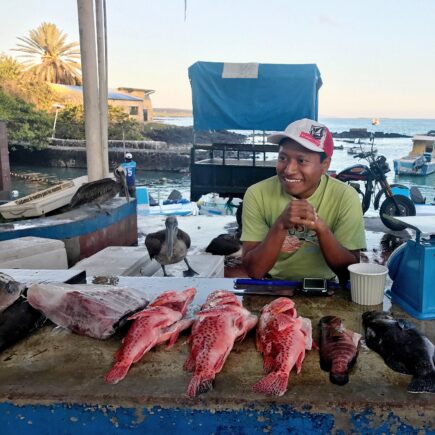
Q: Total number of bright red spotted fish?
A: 3